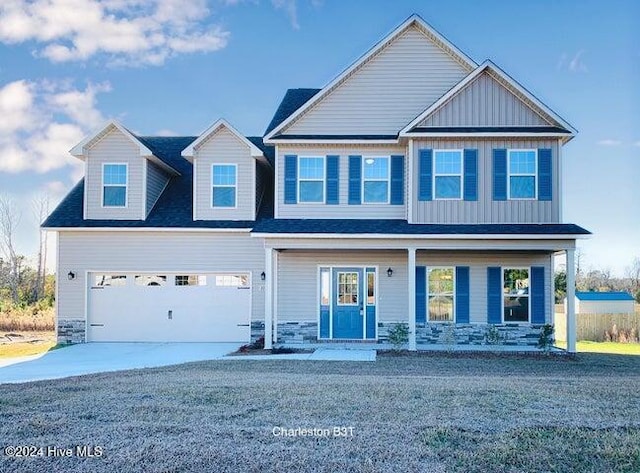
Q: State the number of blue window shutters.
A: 12